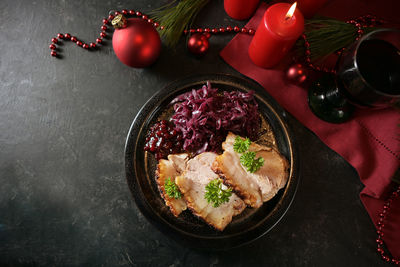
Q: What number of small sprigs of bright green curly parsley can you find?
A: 4